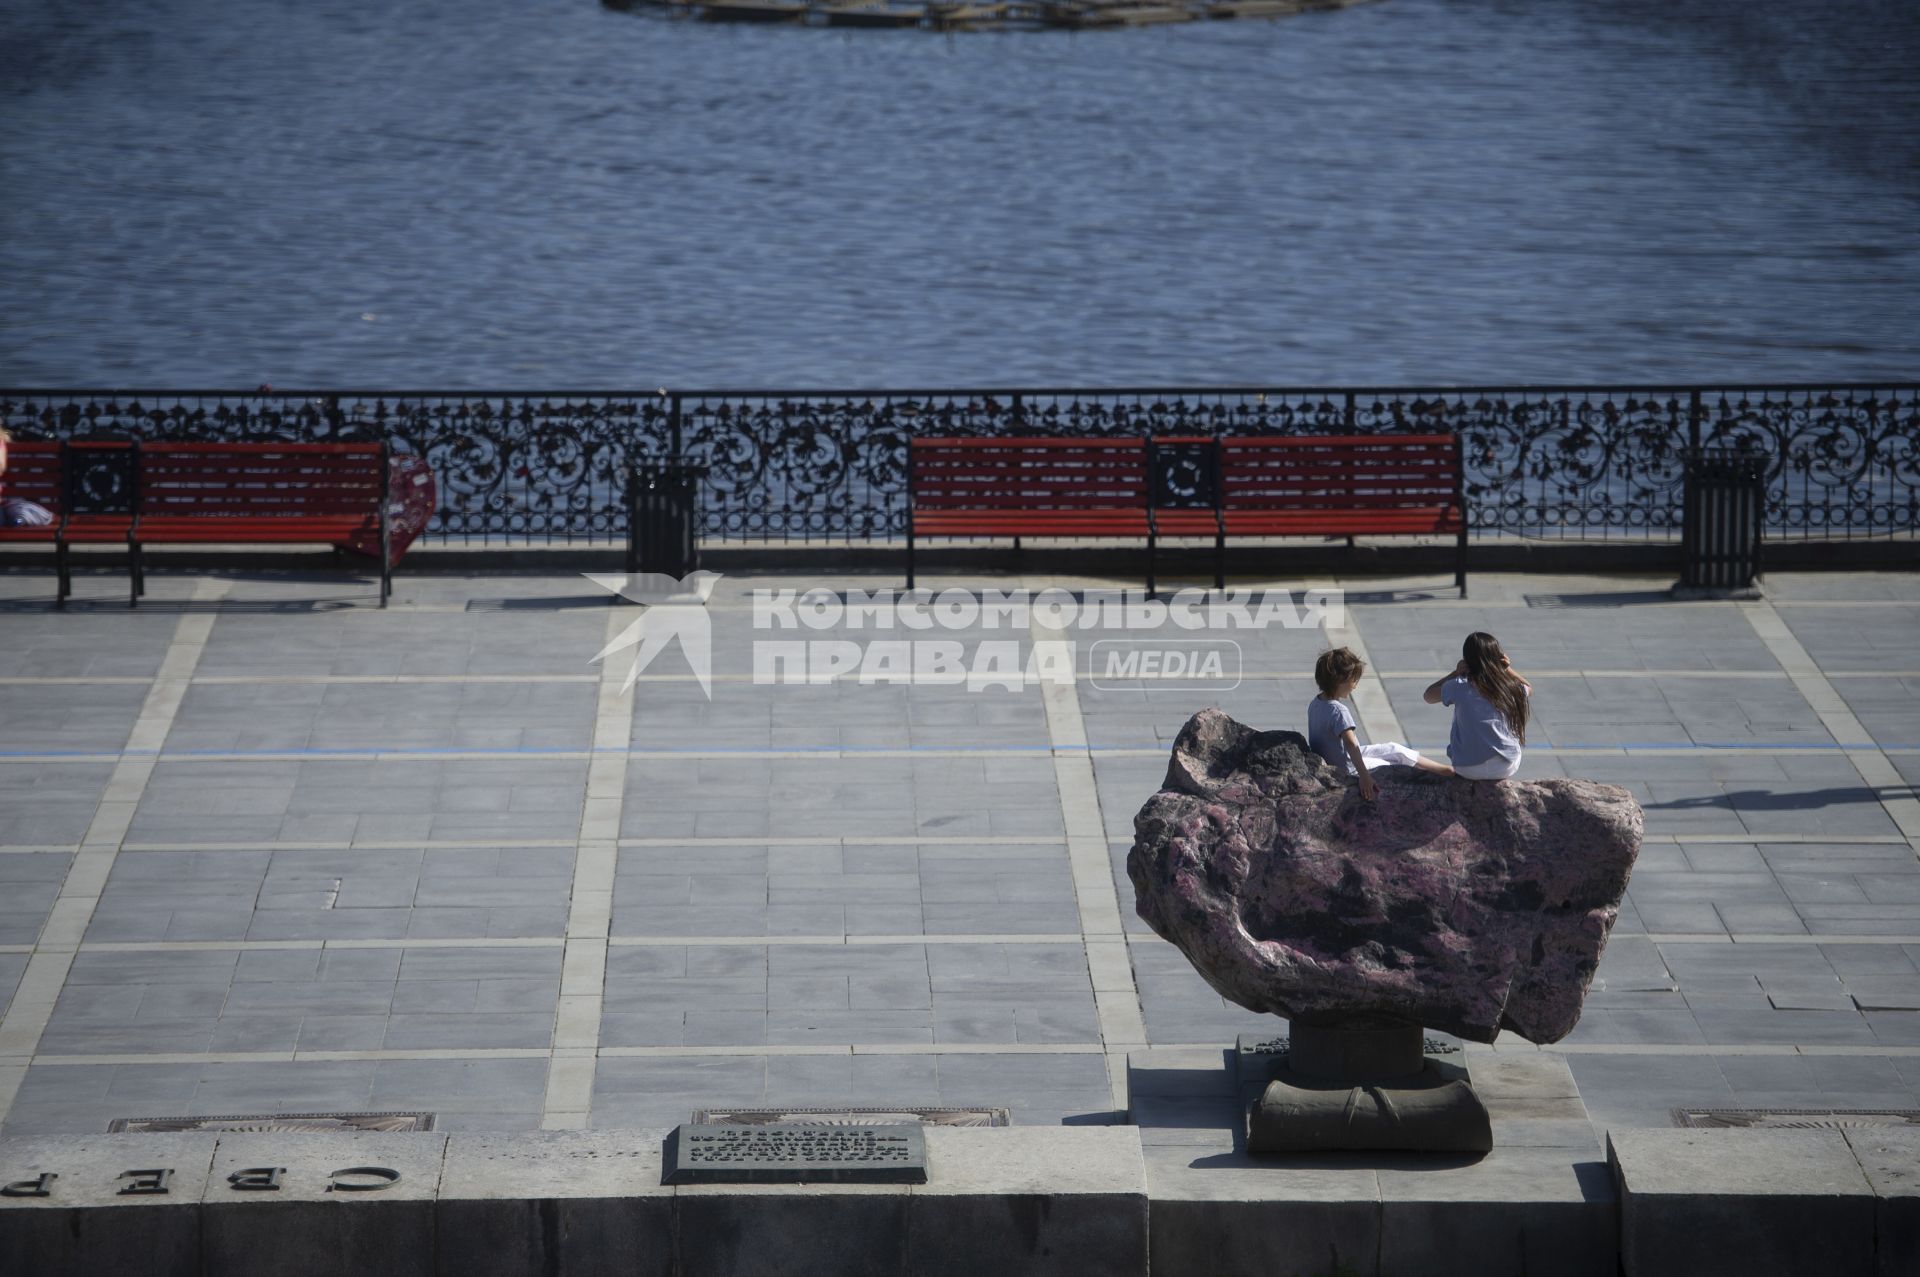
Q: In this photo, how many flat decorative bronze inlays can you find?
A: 3